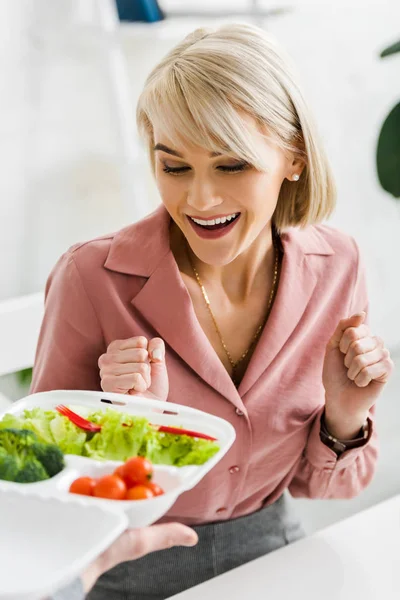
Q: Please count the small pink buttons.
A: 3